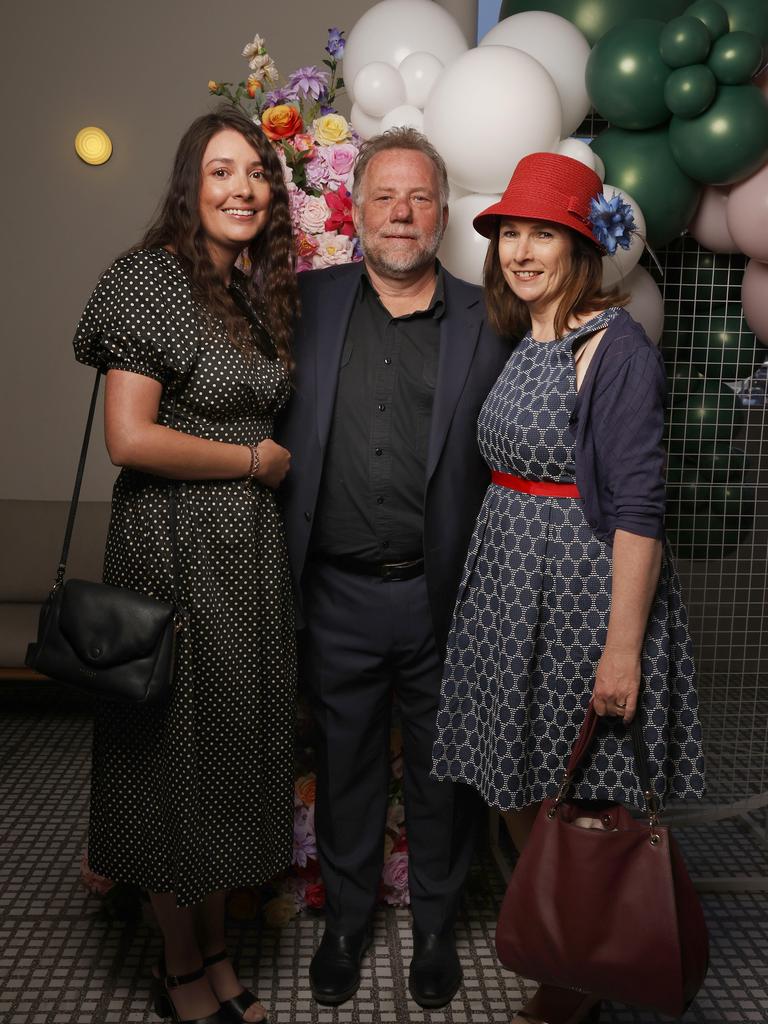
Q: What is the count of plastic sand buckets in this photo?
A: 0